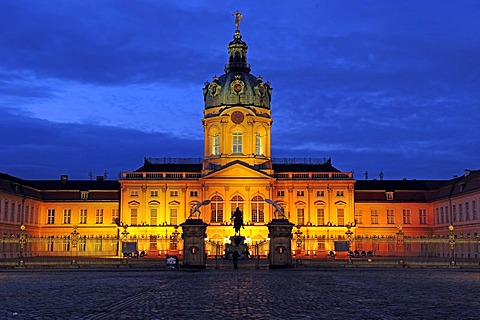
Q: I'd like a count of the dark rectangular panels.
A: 2